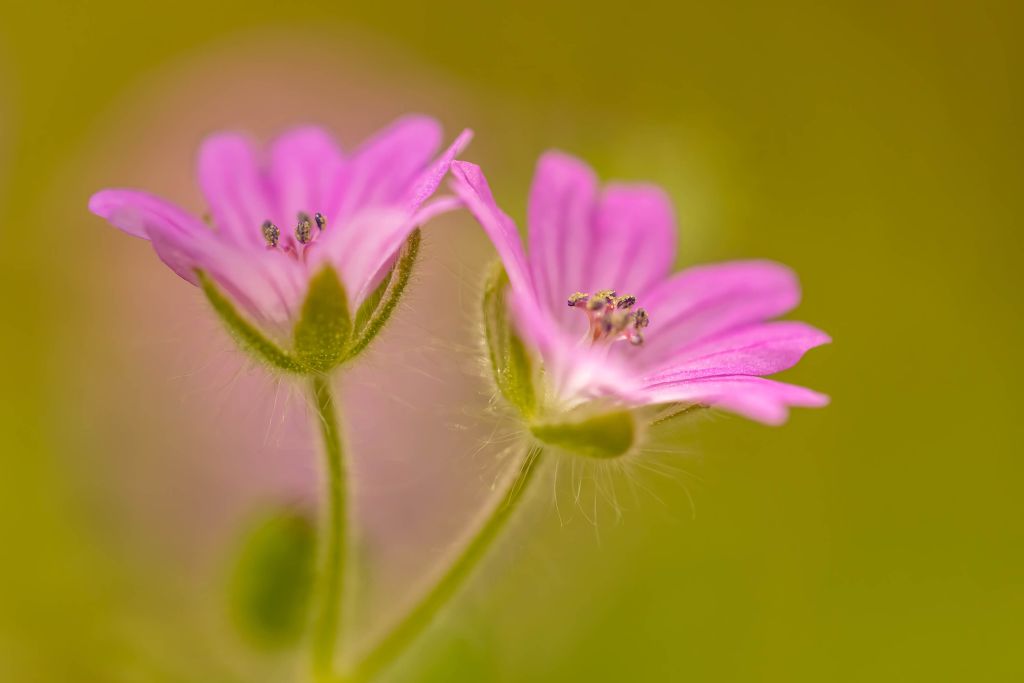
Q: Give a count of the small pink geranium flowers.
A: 2